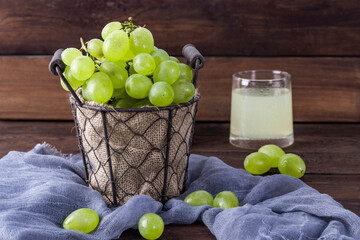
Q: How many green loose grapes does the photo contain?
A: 7